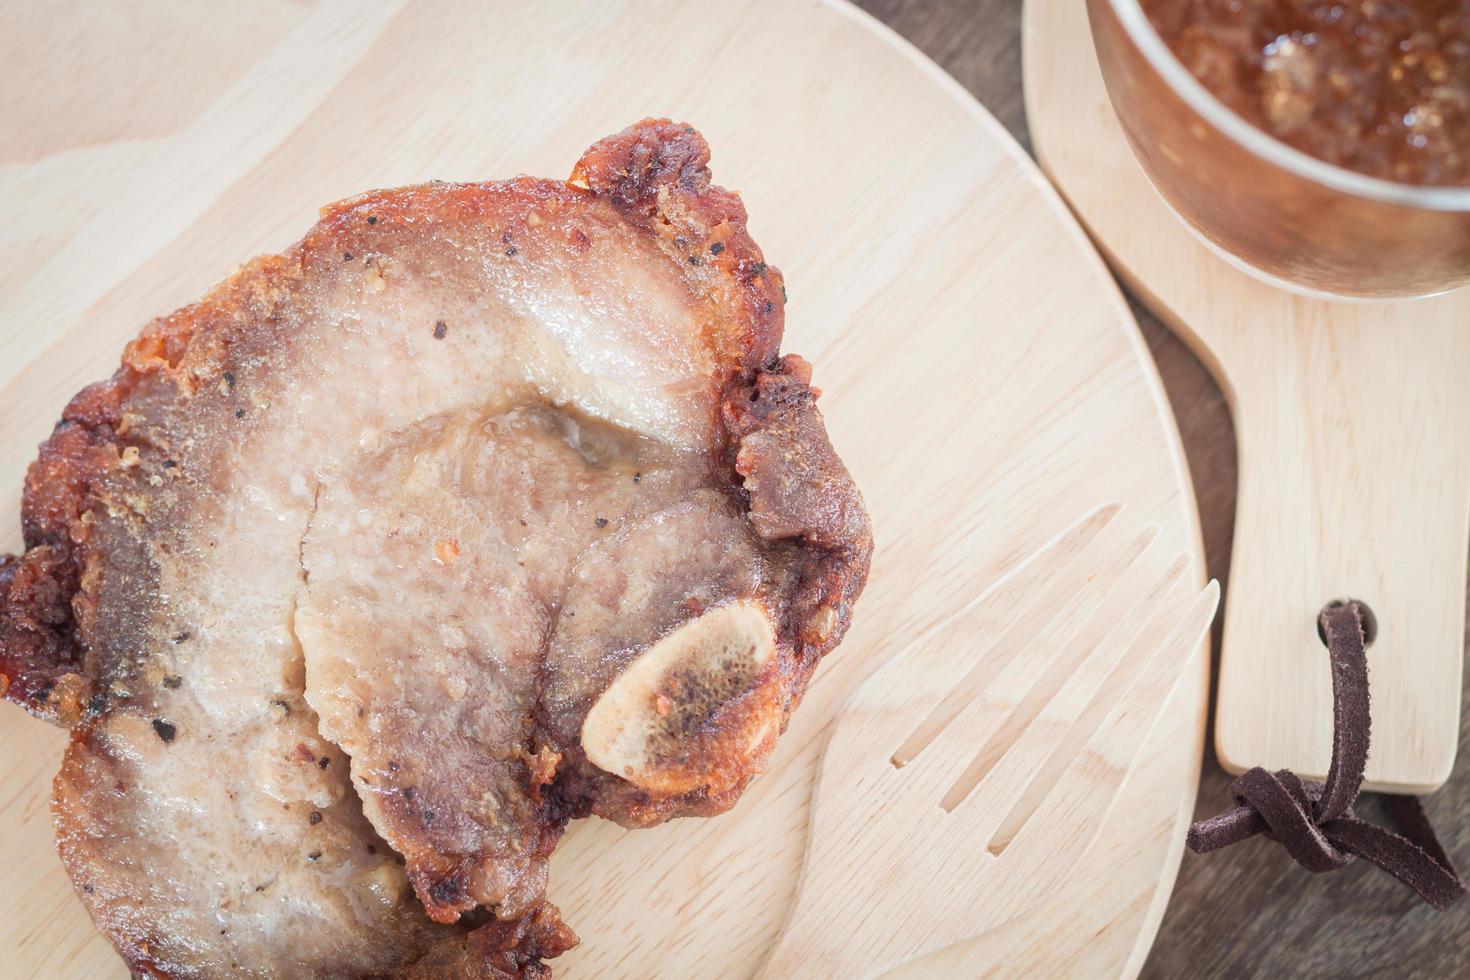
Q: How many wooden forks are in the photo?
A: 1